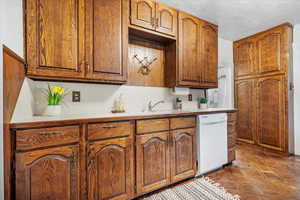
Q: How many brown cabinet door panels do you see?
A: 14